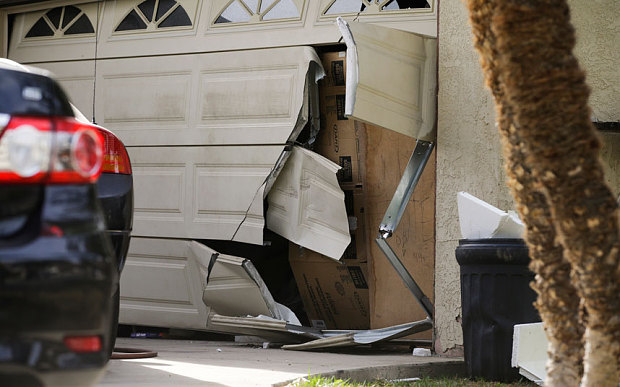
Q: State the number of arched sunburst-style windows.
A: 4